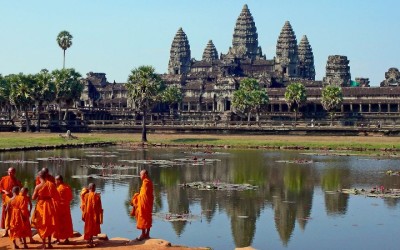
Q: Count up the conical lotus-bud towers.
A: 5